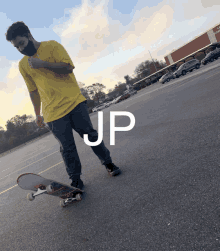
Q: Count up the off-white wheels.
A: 4